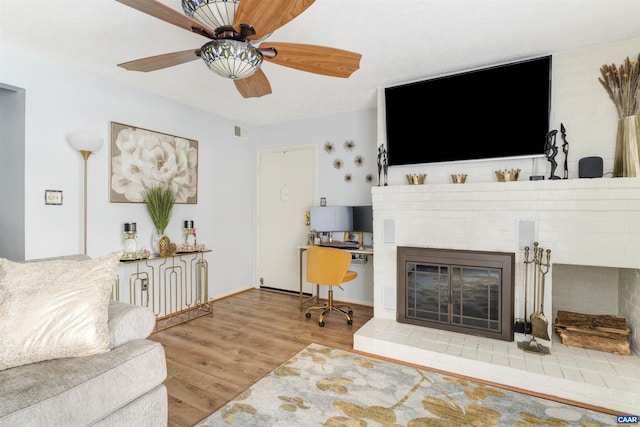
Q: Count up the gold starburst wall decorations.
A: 6